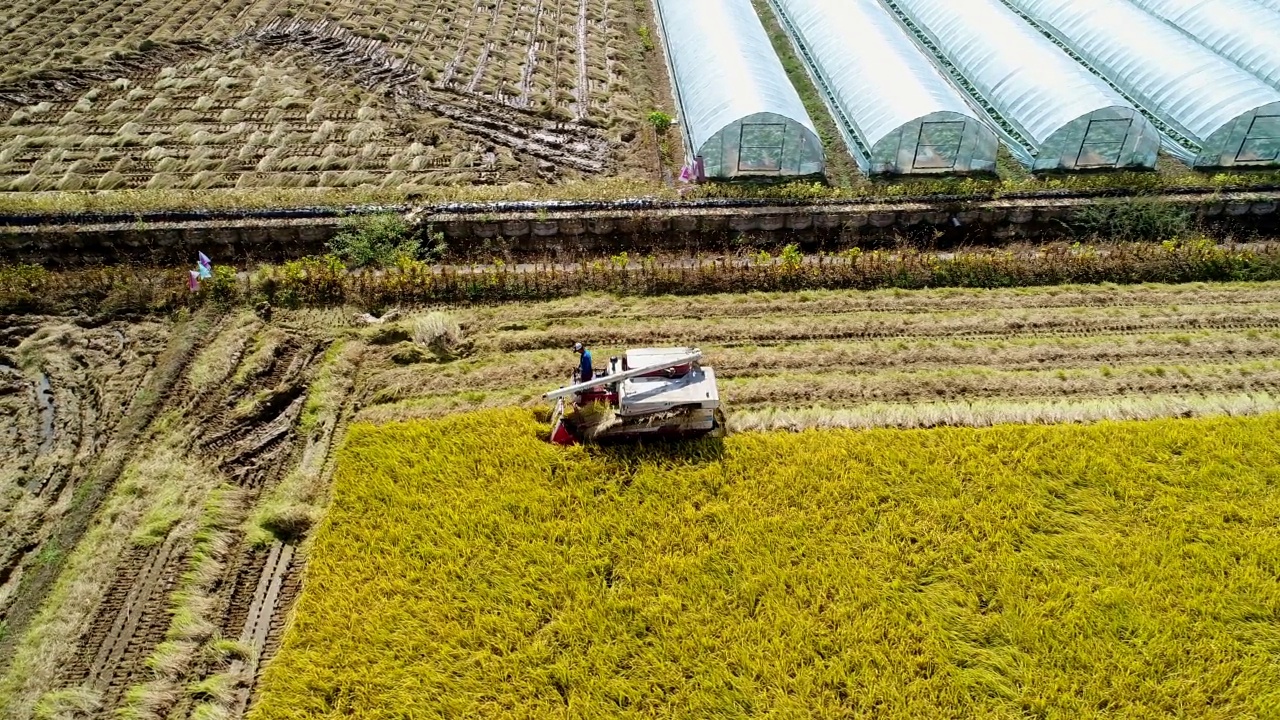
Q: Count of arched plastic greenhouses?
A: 5